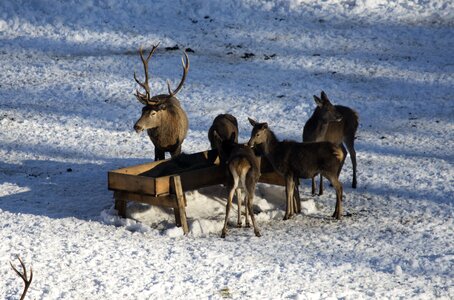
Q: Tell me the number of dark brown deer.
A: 4